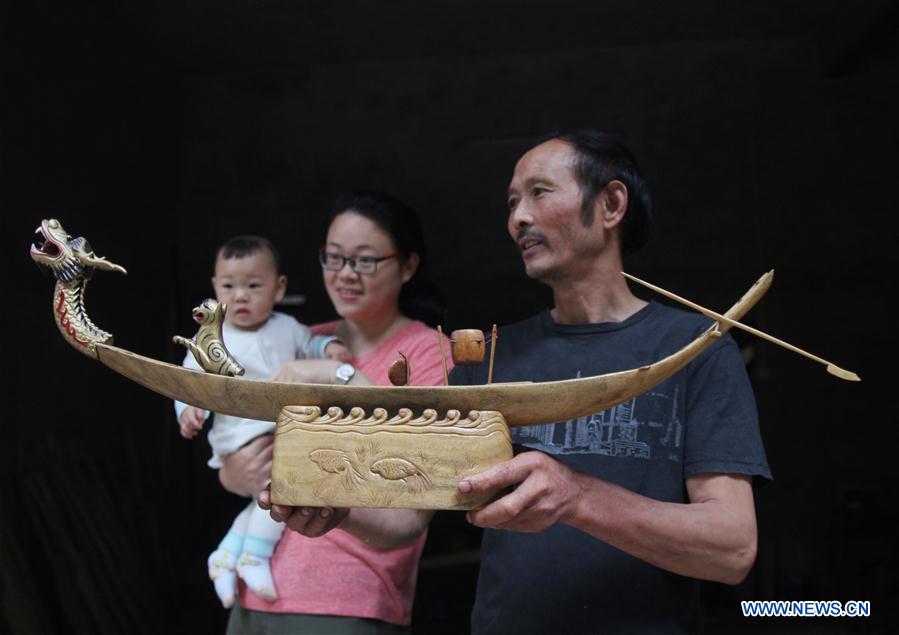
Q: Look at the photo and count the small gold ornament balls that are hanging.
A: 0